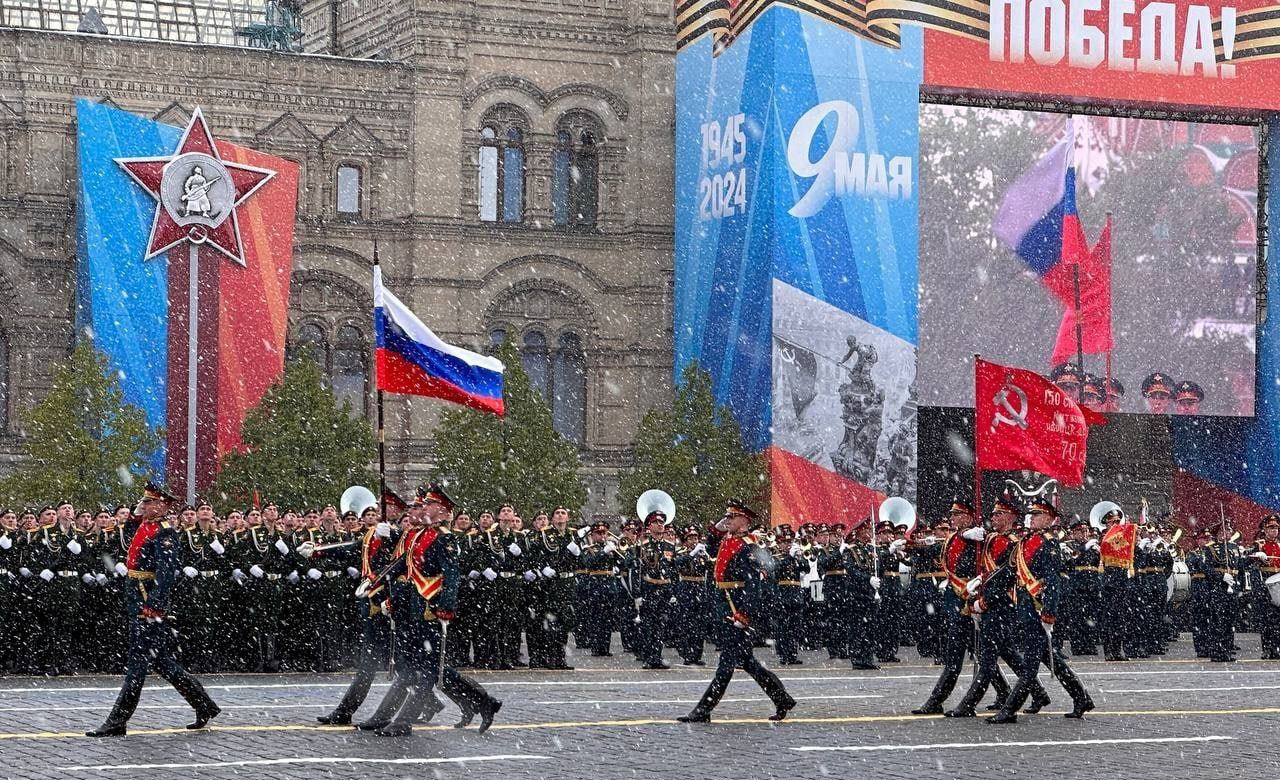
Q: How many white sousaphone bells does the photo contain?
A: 4